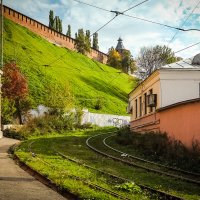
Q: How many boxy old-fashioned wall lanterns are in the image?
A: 1